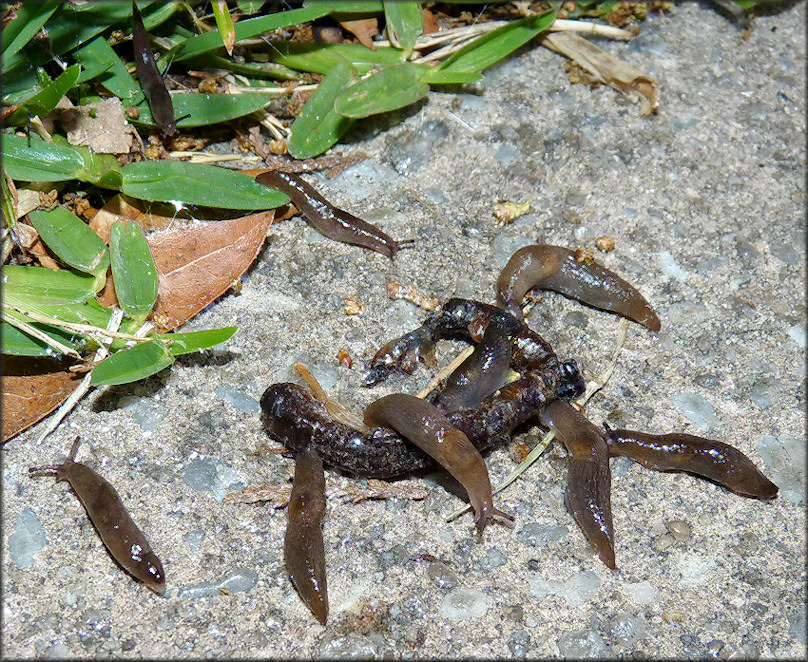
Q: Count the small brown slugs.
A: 9